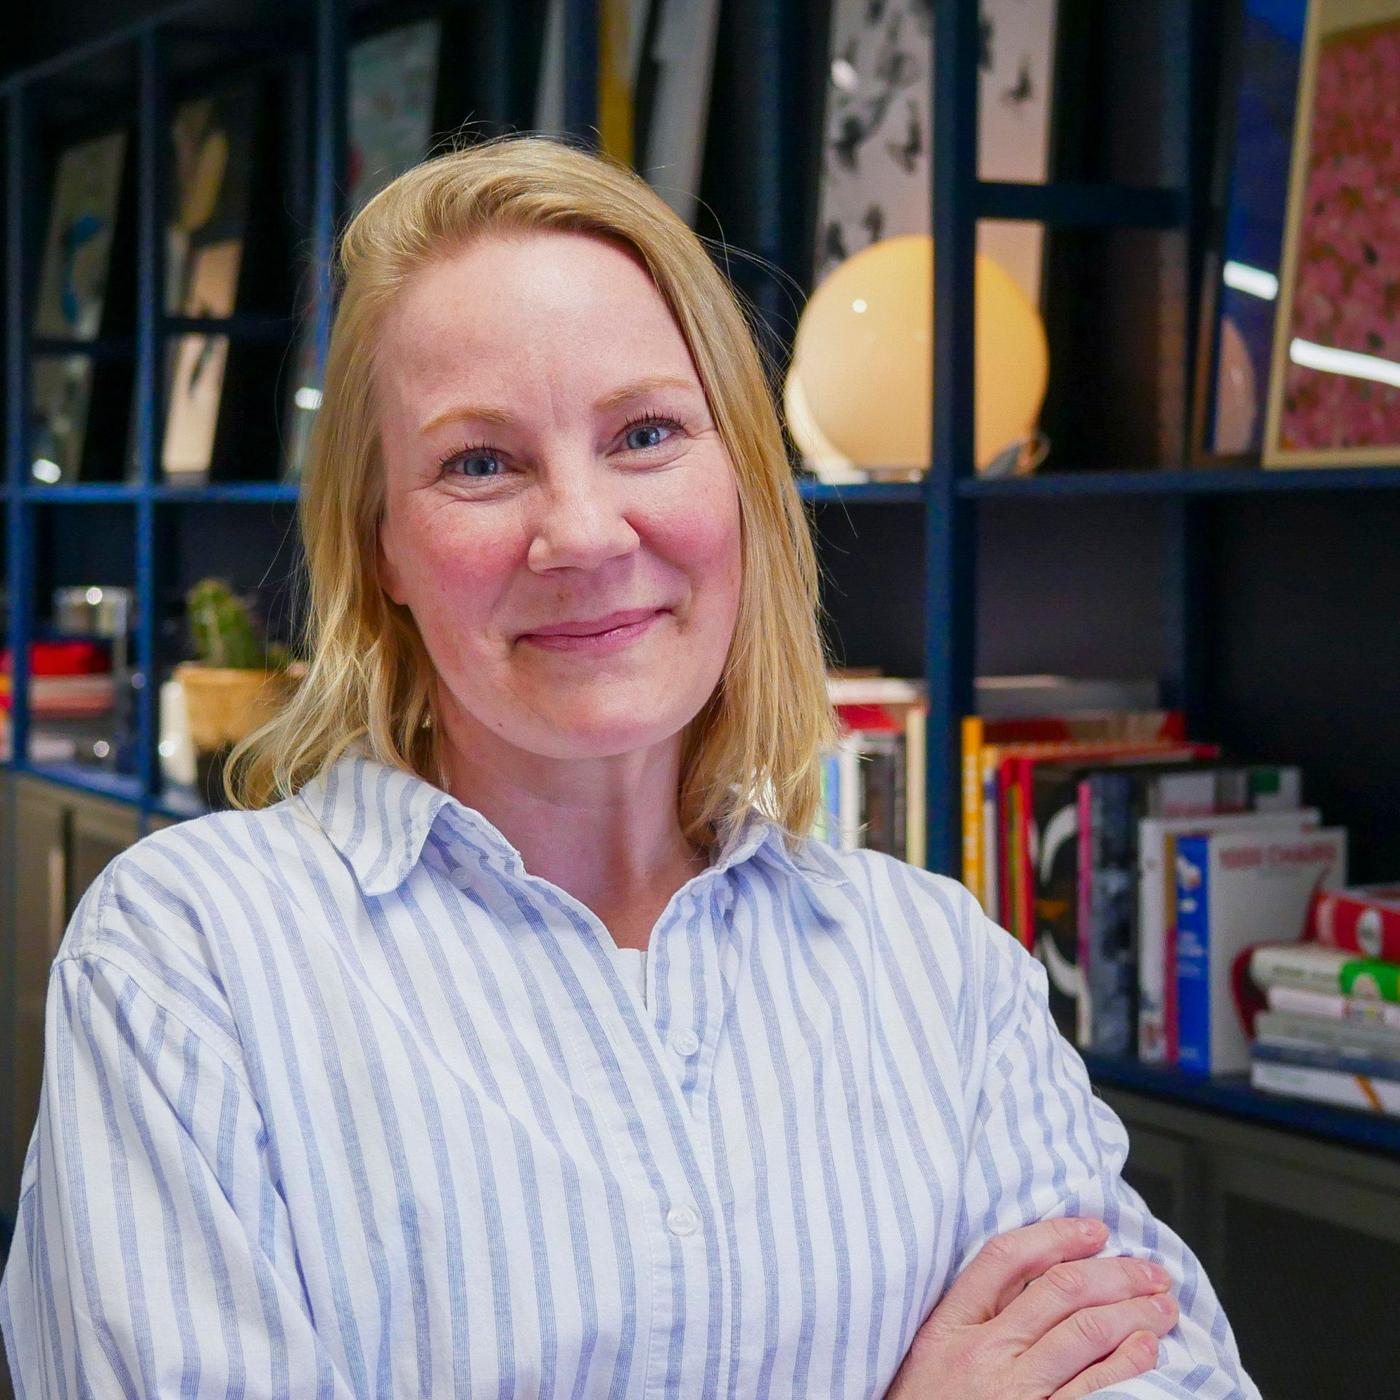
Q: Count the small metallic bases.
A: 1